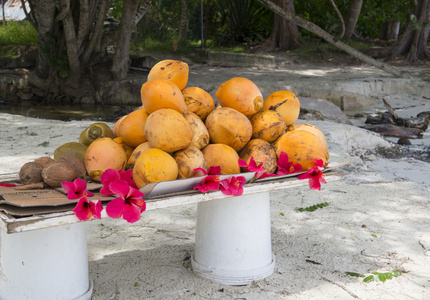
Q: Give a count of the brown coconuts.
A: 4